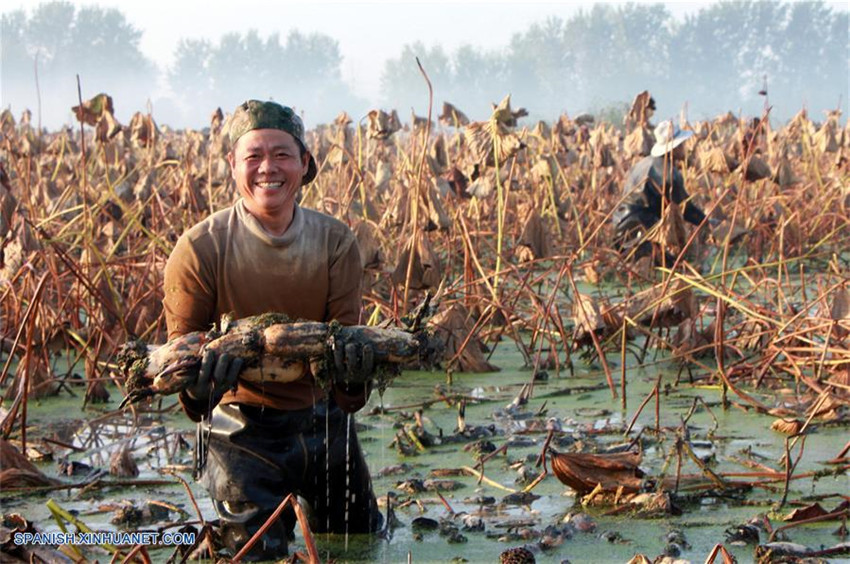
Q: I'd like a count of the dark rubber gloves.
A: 2